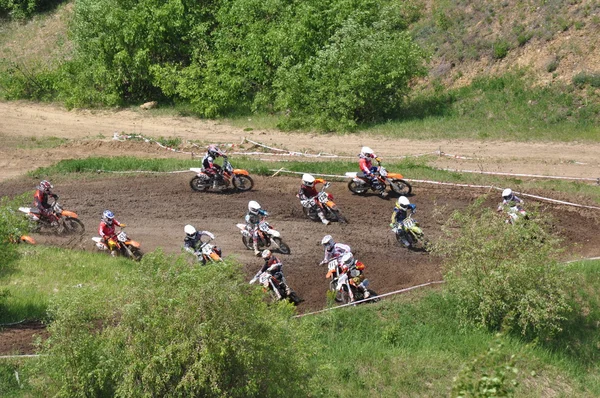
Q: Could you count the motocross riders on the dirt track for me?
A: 12